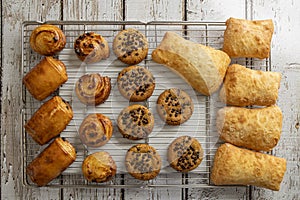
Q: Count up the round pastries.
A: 11